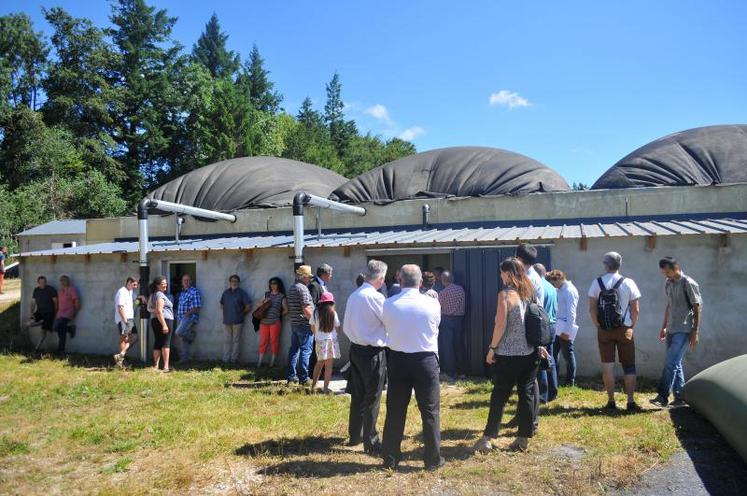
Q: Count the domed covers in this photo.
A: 3